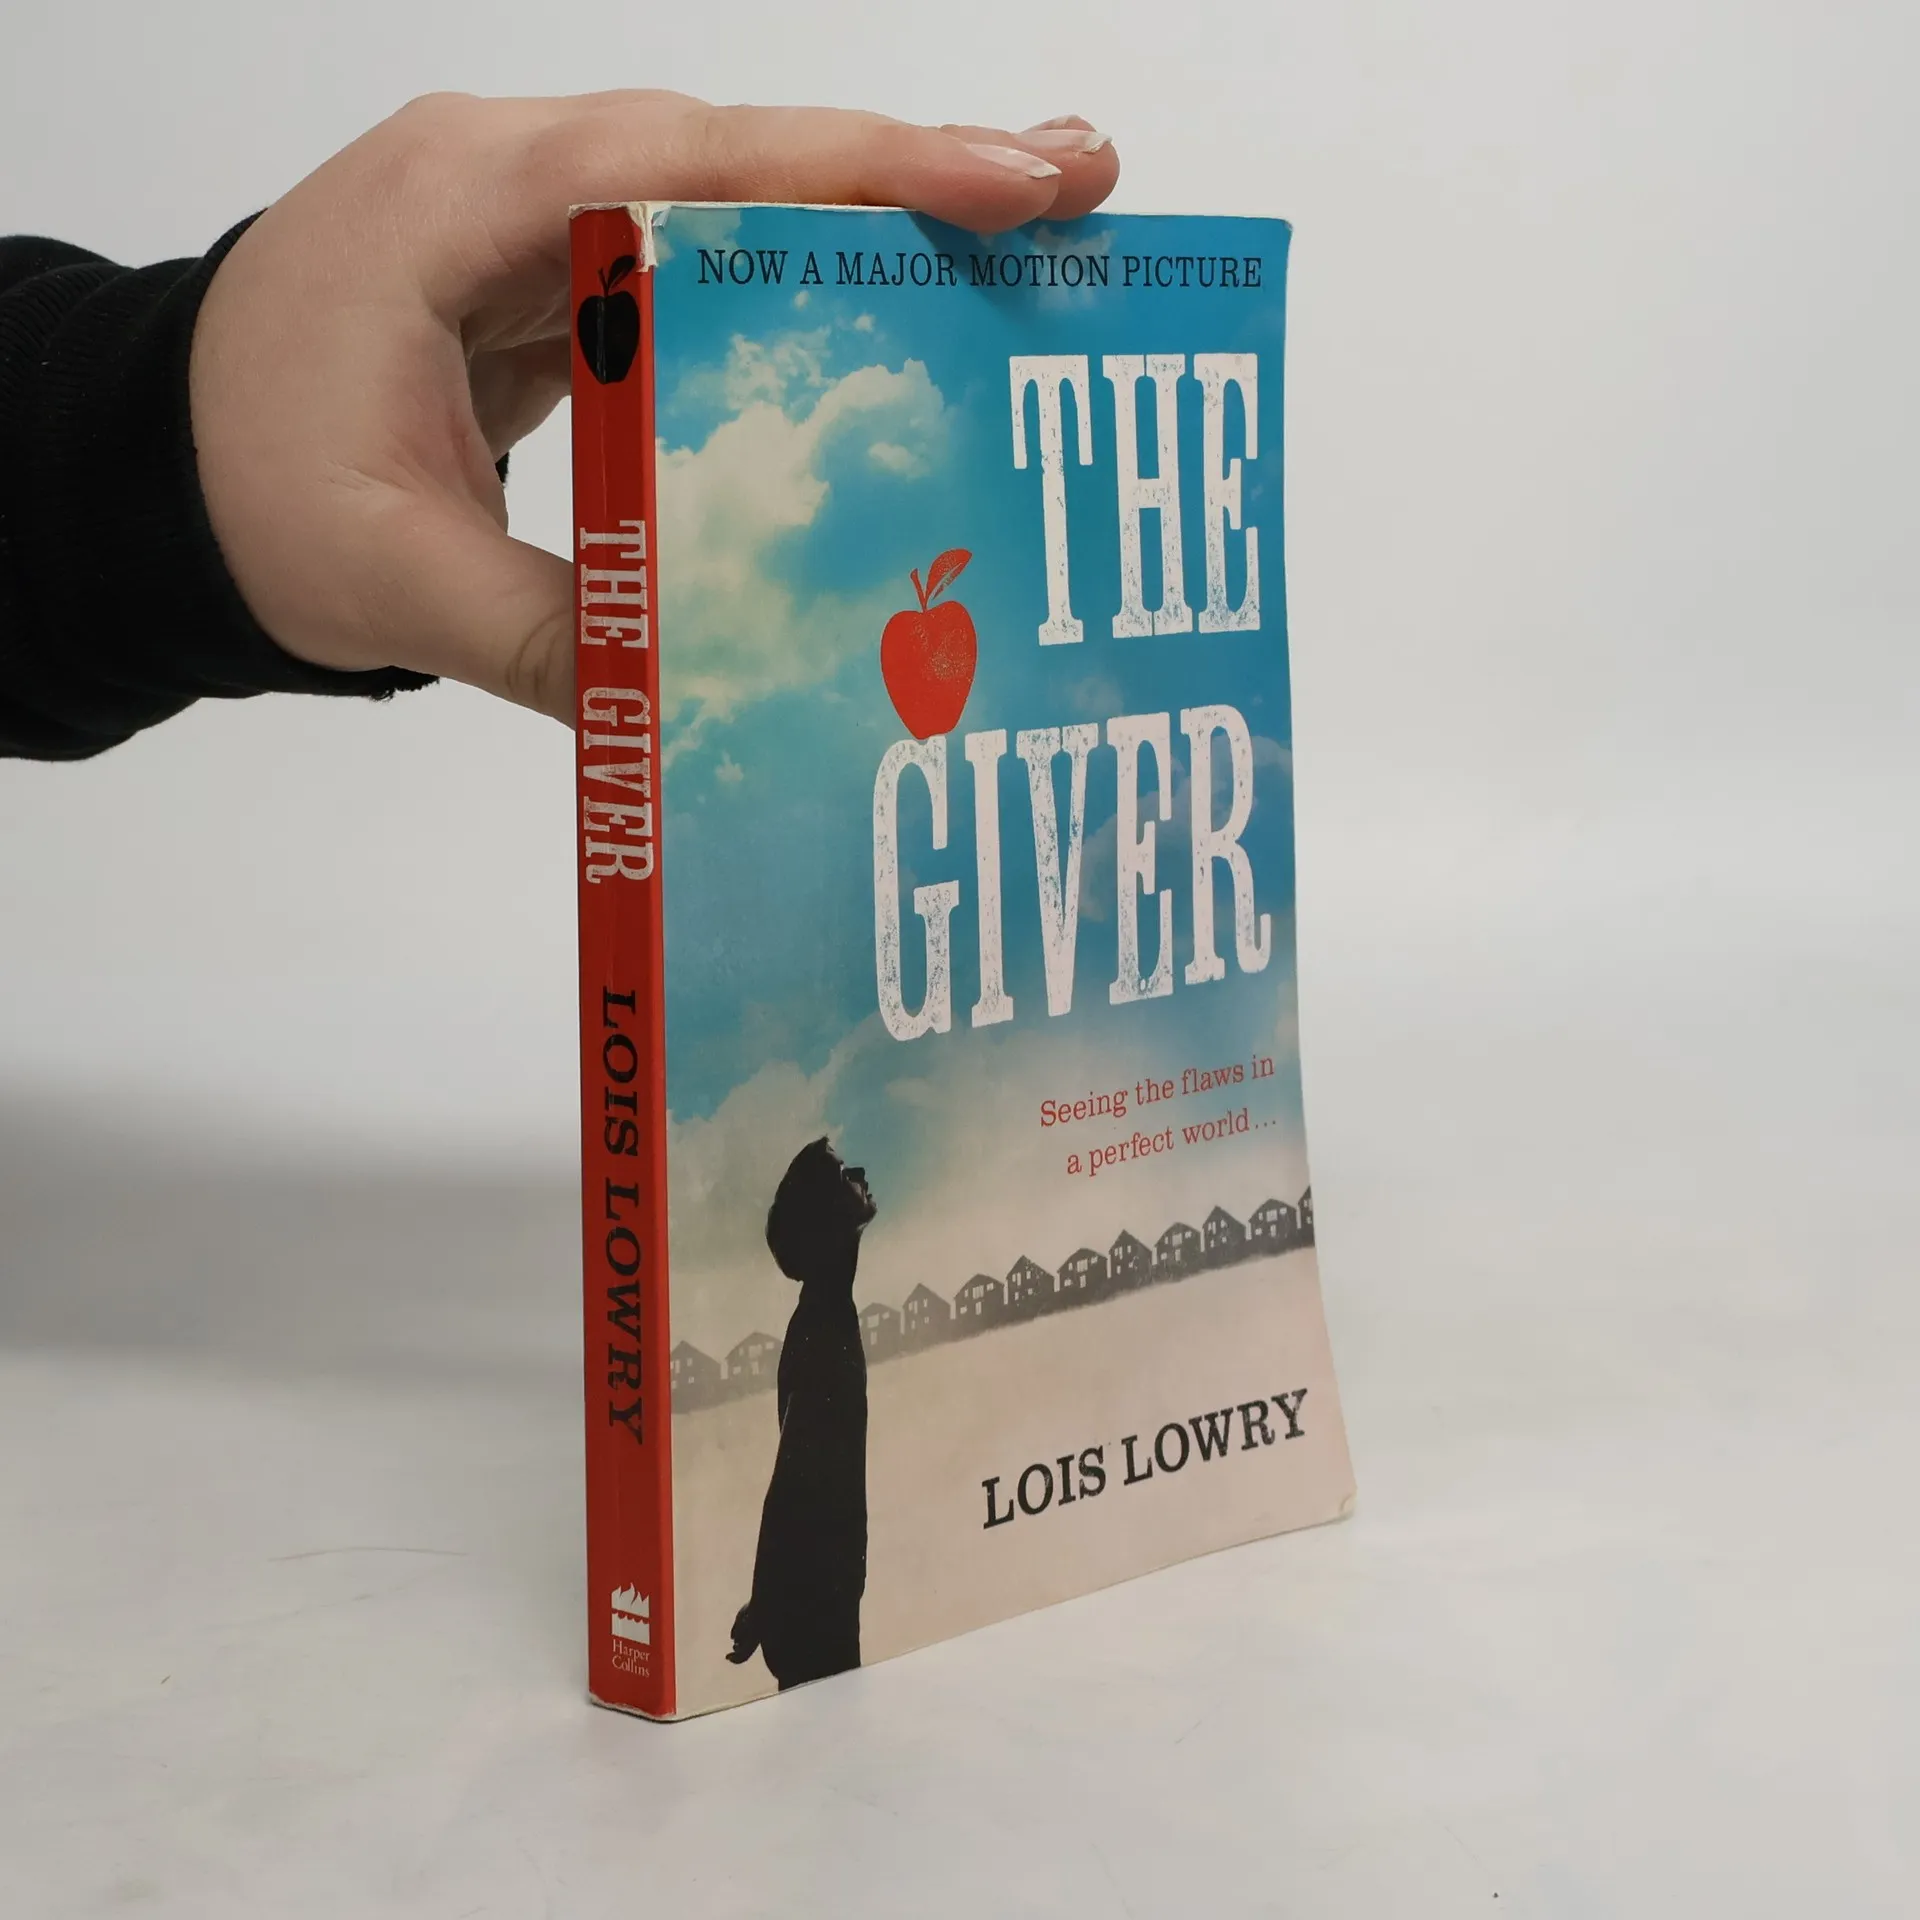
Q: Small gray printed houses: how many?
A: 12